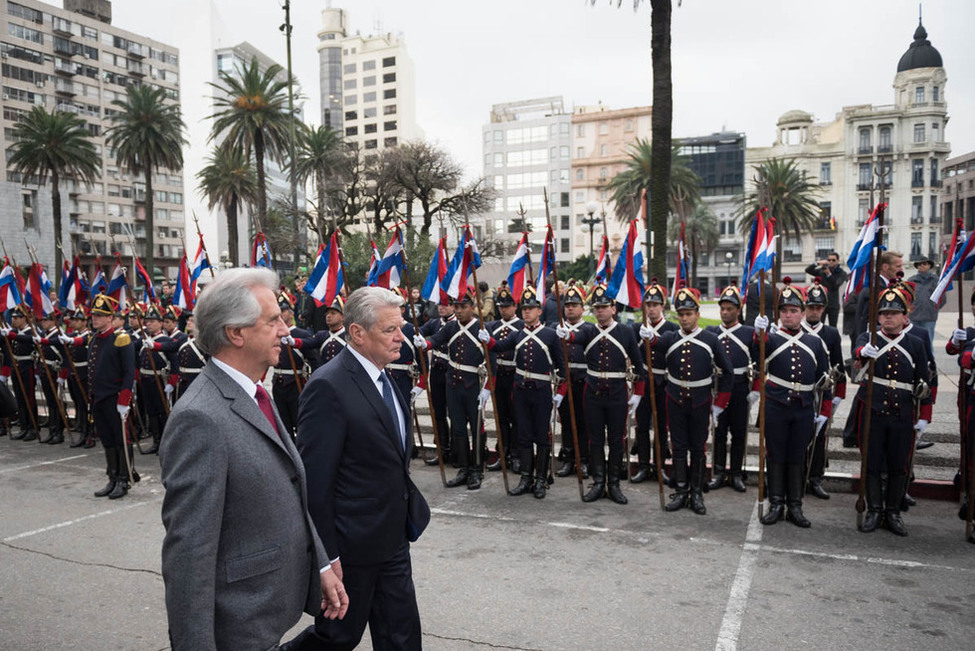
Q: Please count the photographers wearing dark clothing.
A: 1